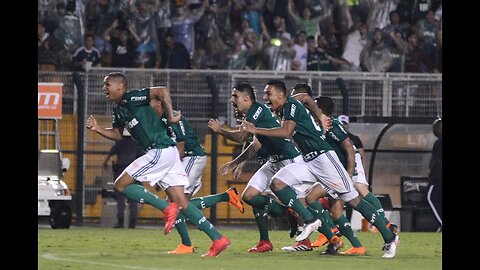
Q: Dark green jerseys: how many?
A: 5